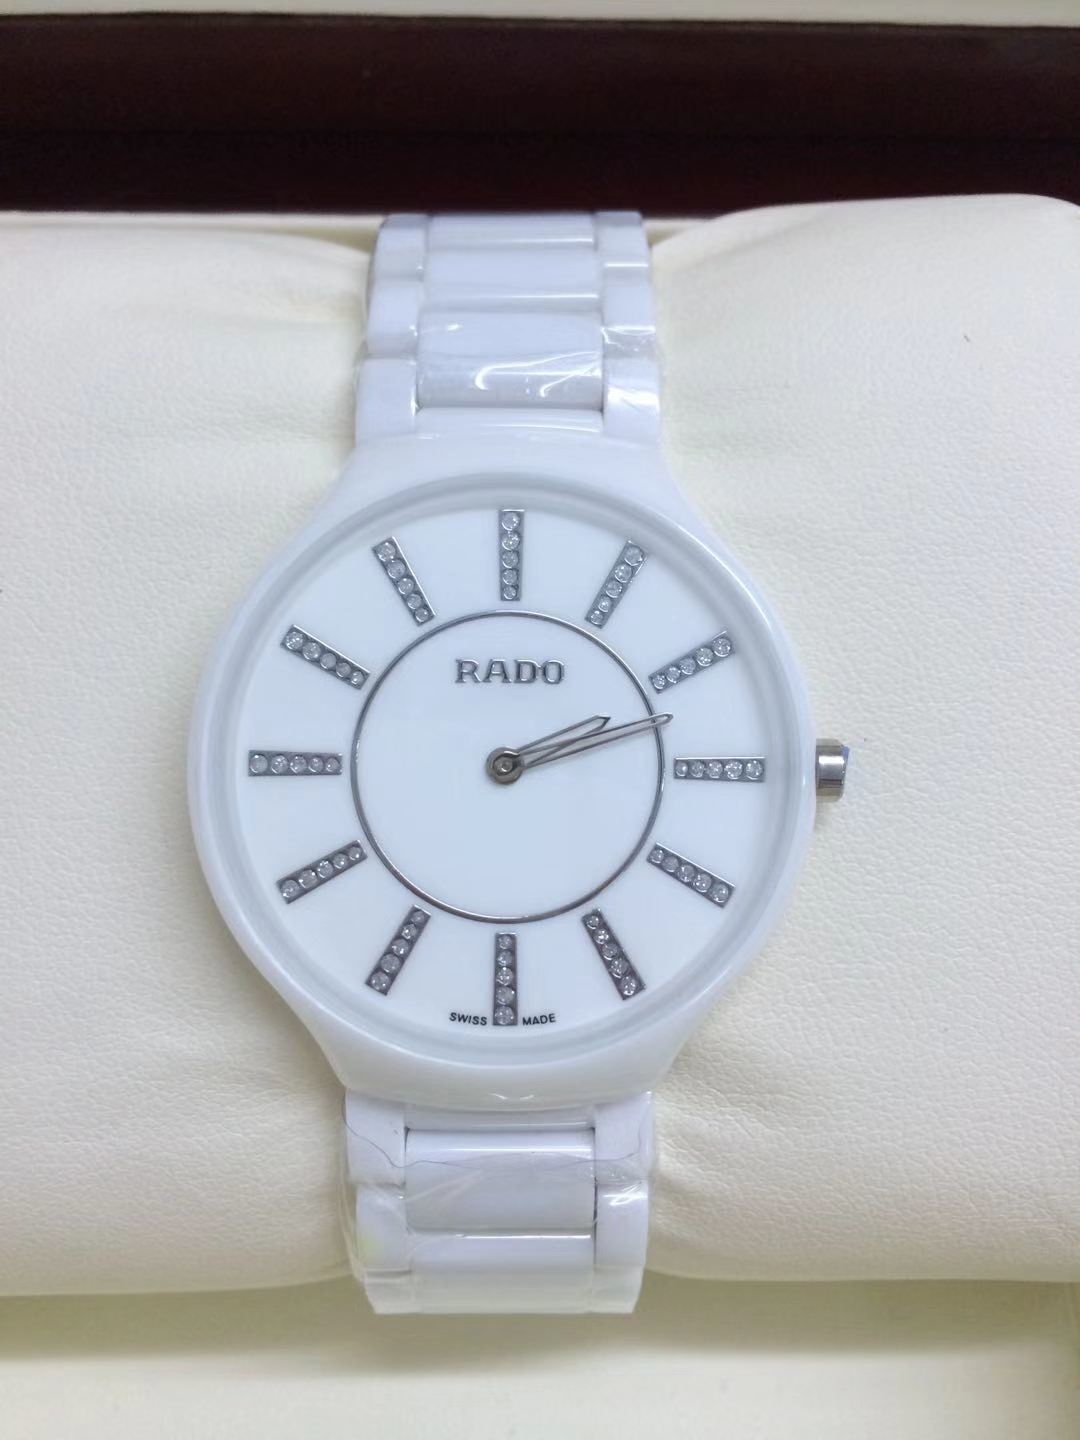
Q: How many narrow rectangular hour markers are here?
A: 12